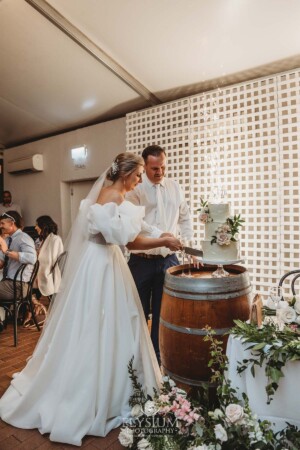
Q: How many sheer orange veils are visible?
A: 0